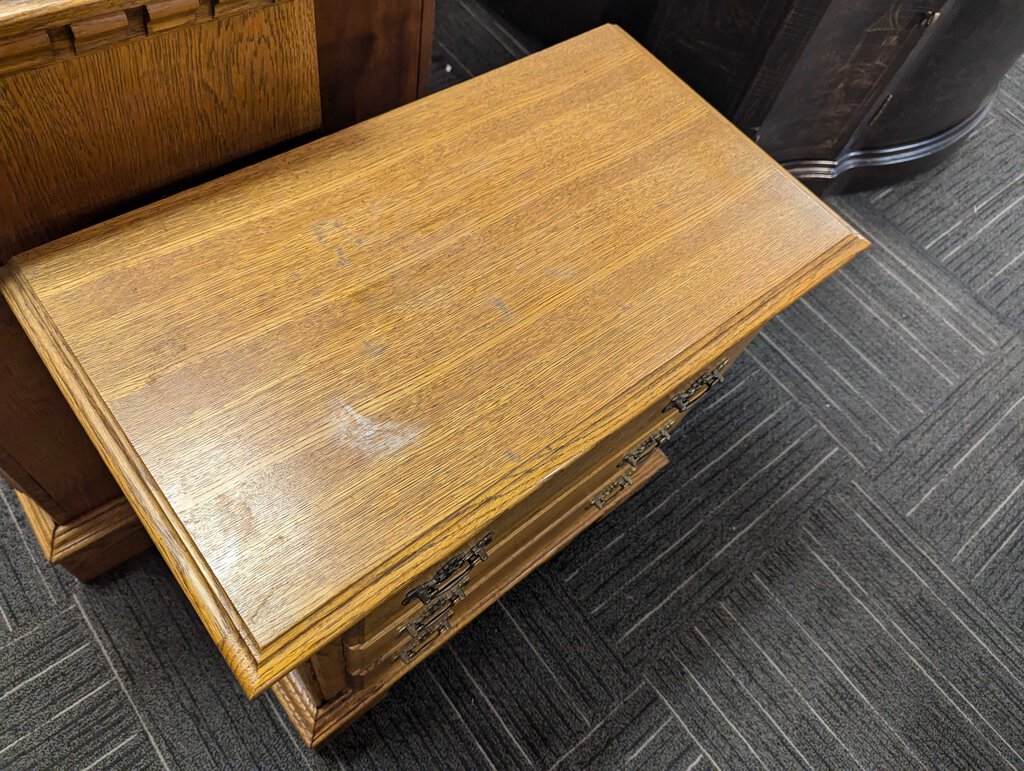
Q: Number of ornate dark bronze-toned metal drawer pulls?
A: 6